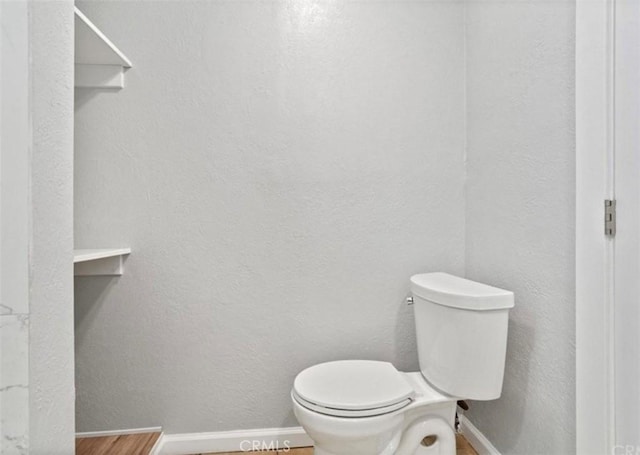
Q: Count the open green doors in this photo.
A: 0